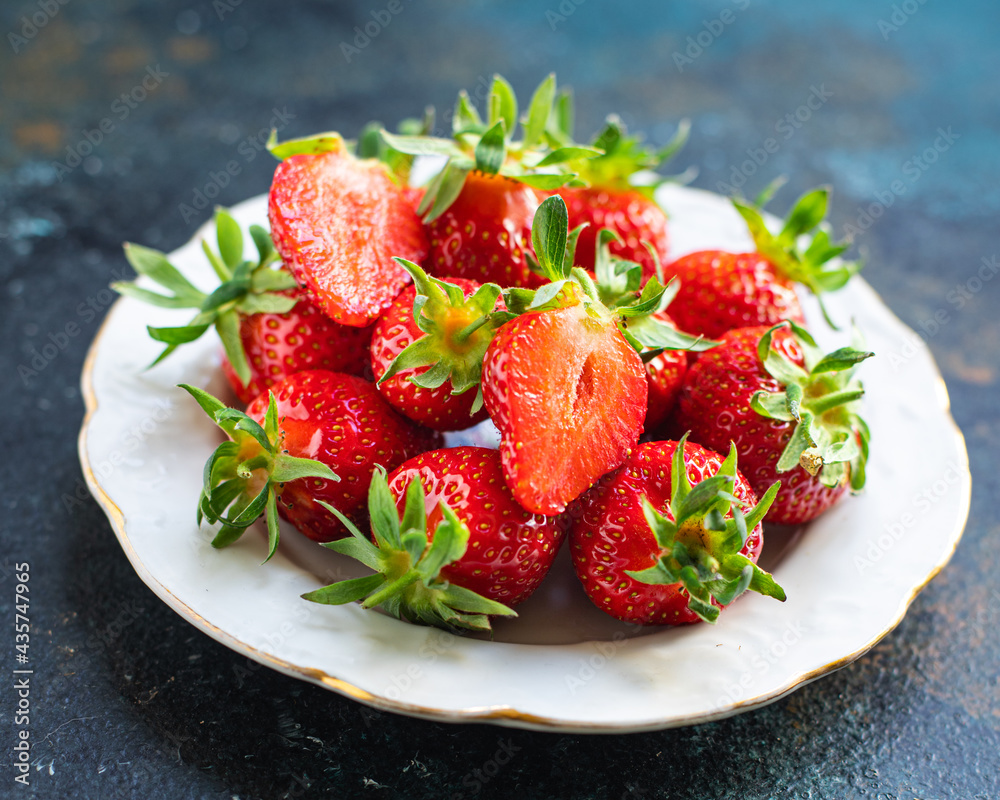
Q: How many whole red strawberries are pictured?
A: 10